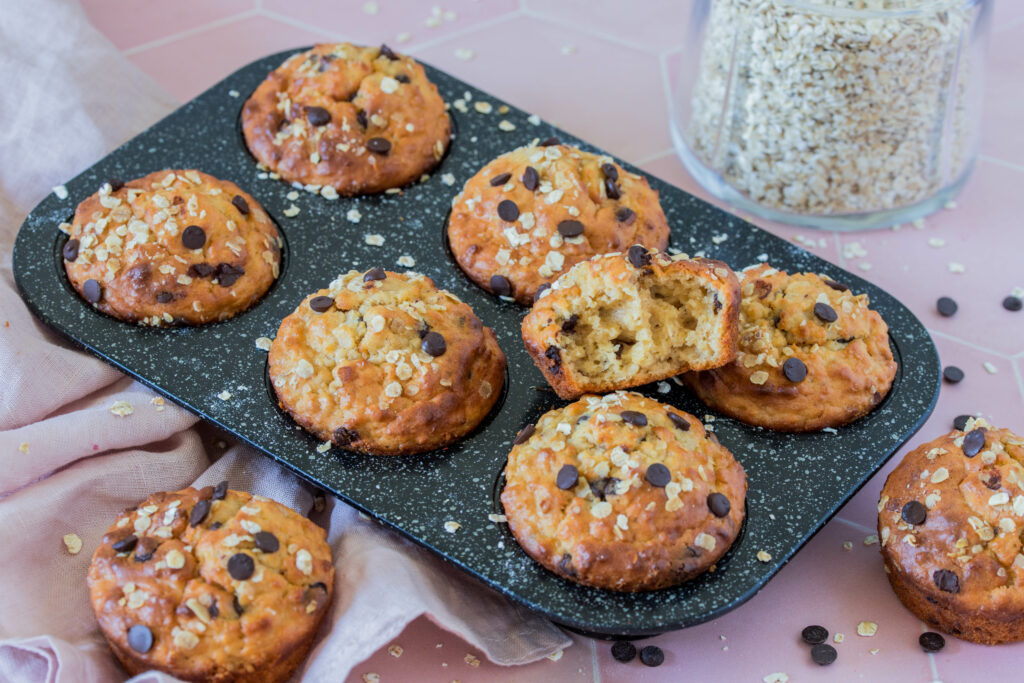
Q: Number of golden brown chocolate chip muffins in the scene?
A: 9